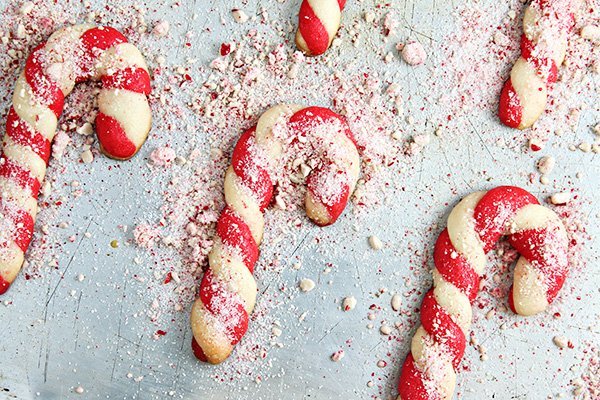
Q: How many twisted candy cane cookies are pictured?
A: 5